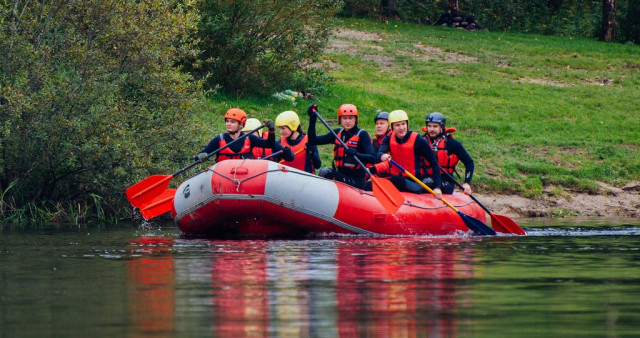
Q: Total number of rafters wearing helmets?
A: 7